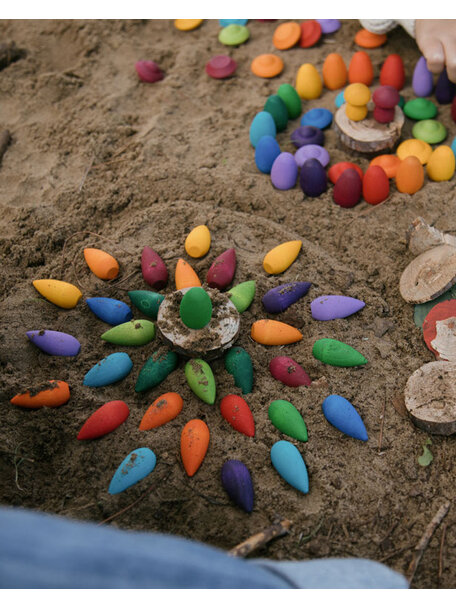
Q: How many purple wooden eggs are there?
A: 4